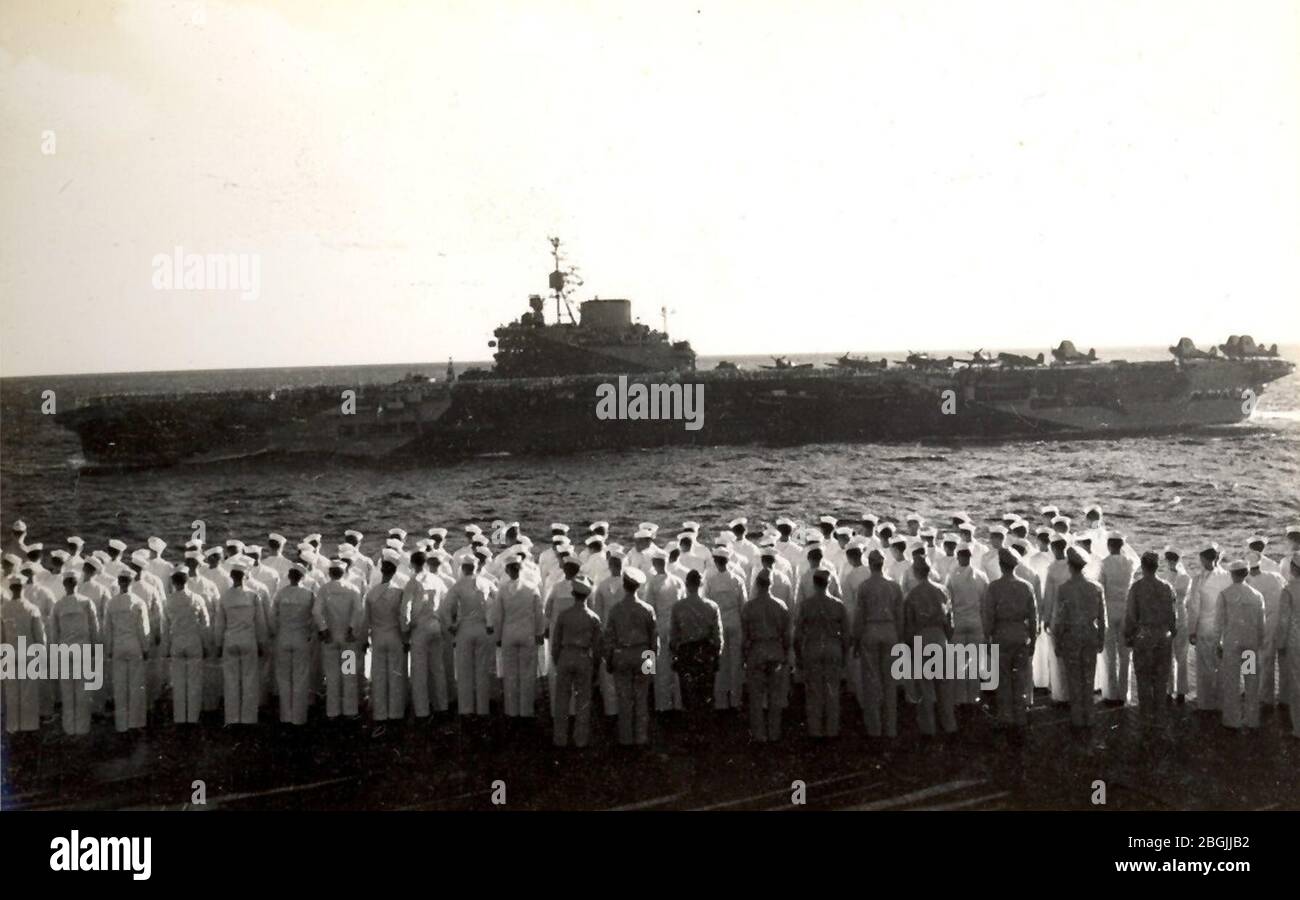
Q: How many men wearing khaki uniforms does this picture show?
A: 10